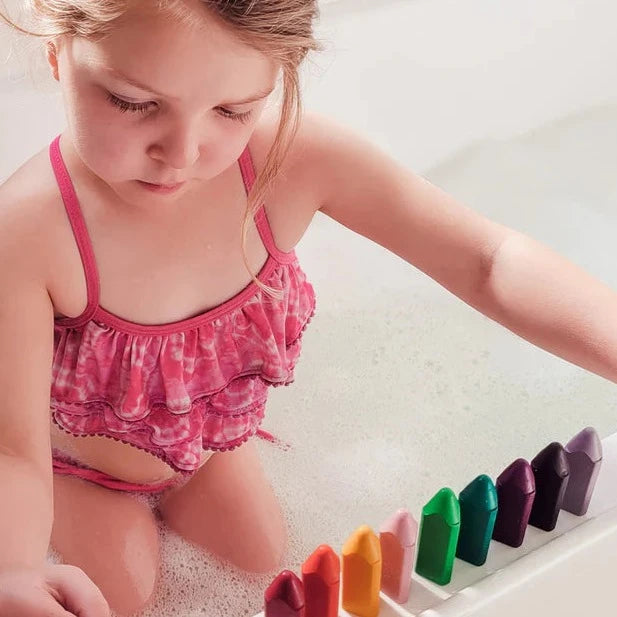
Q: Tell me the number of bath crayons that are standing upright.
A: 9